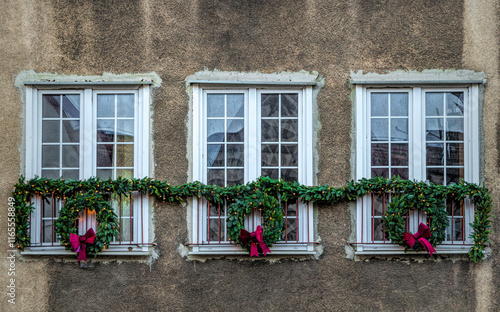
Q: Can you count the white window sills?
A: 3